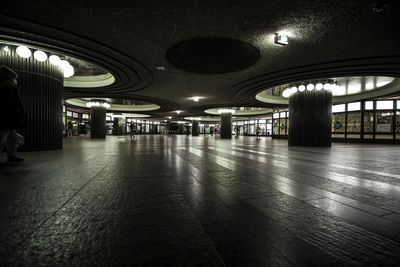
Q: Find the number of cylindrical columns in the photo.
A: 6